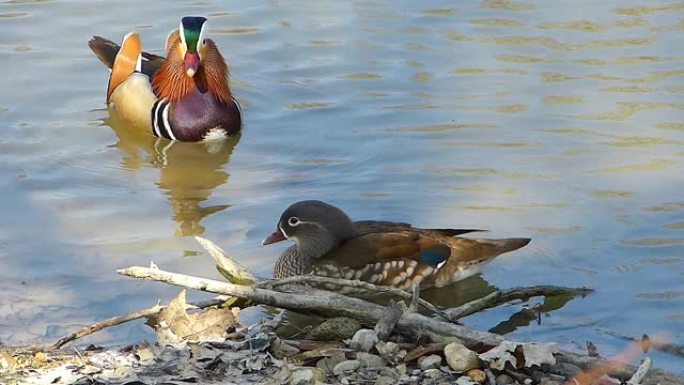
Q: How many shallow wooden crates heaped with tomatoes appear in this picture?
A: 0